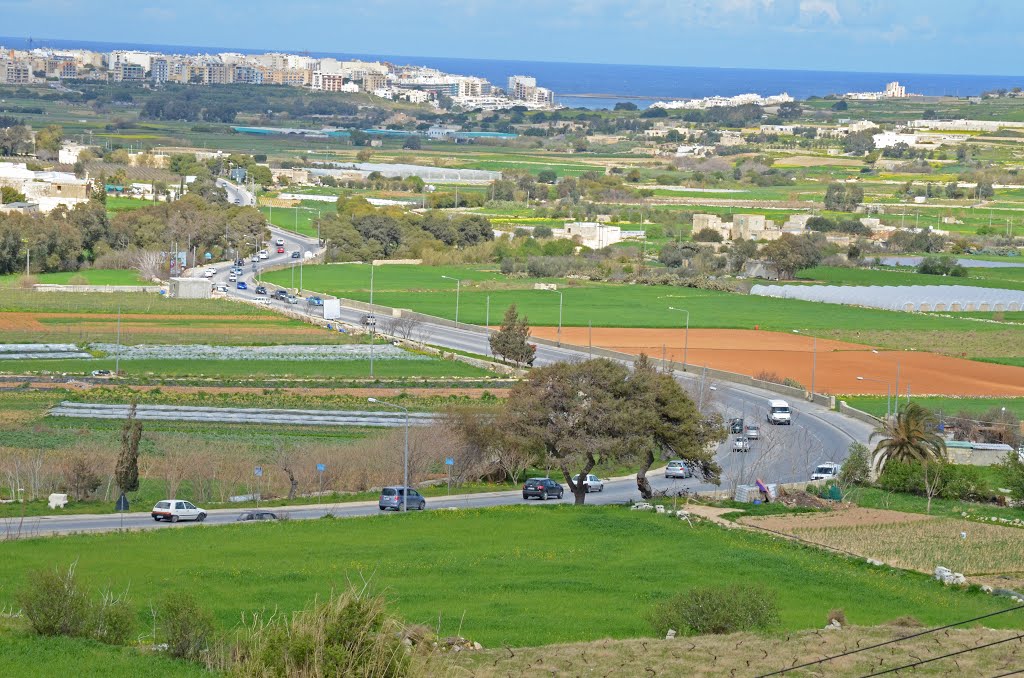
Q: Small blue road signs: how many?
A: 3